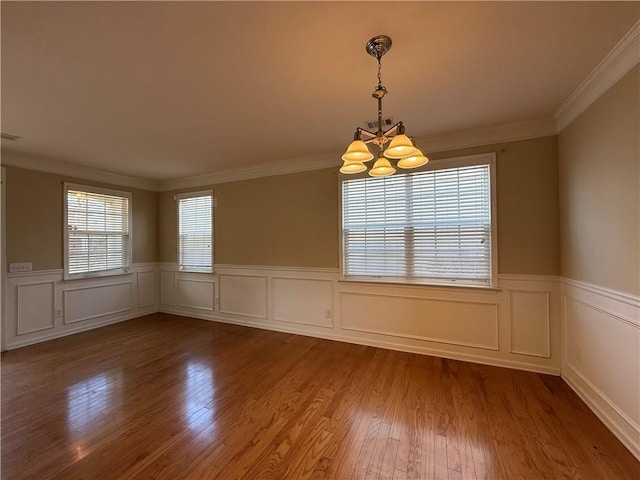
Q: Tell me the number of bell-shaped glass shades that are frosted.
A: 5